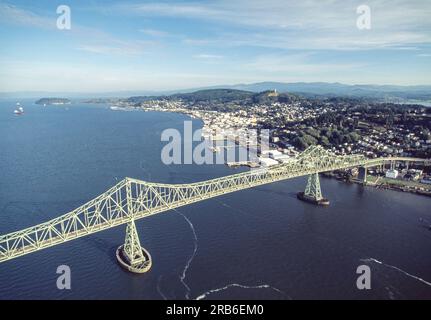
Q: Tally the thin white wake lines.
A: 3